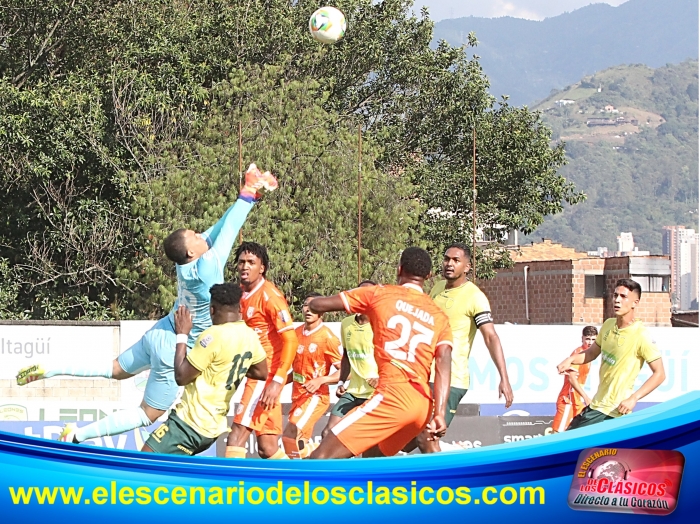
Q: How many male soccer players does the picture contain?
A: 9